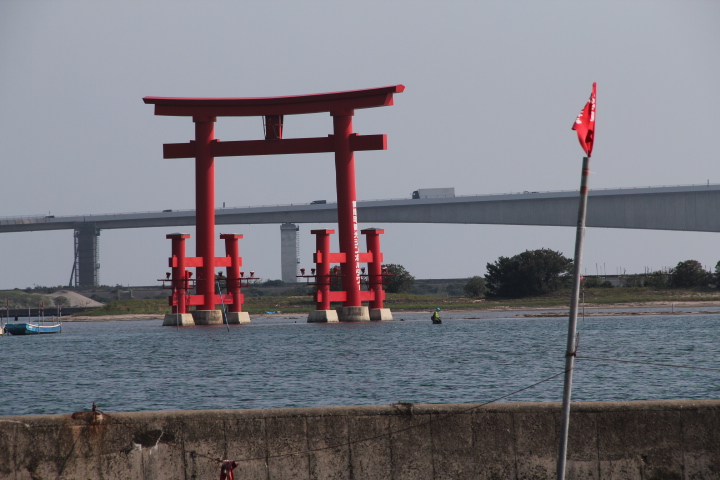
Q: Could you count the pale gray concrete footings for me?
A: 6